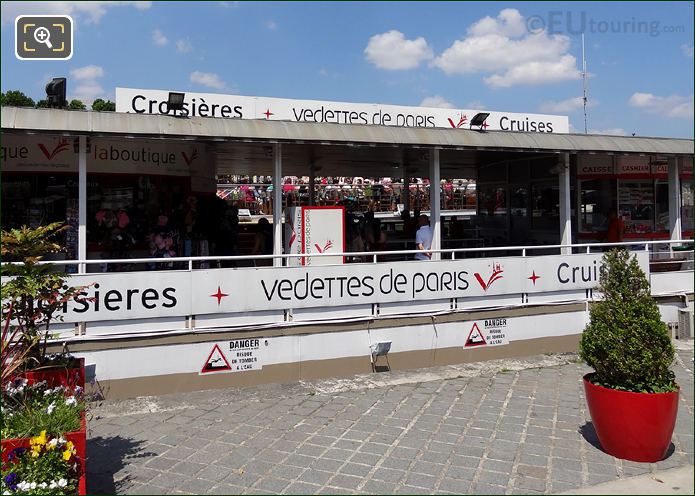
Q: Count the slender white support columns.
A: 5